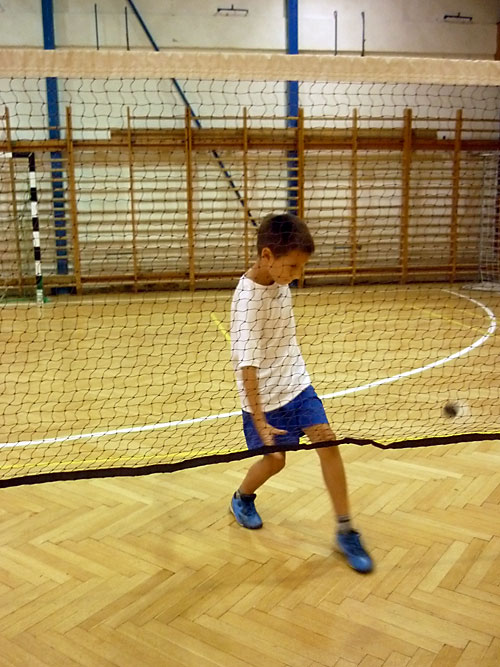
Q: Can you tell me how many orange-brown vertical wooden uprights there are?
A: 9